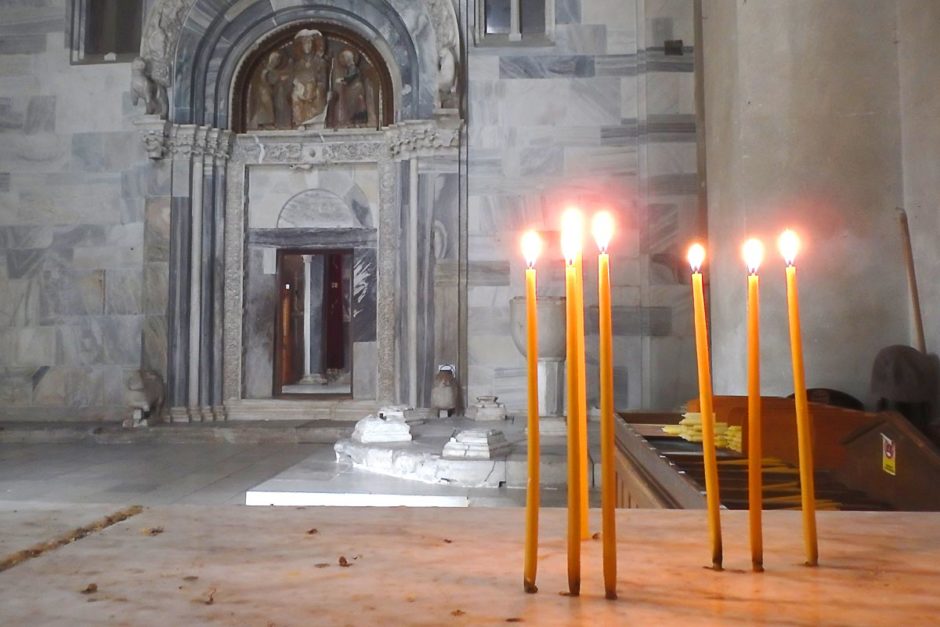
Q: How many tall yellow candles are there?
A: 7